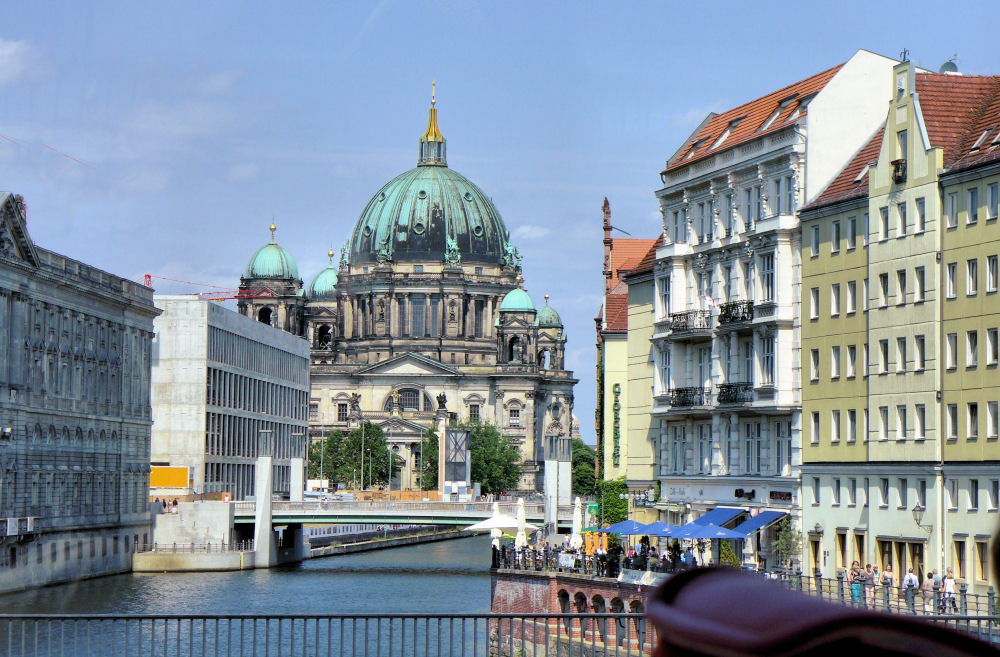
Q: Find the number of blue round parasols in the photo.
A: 4